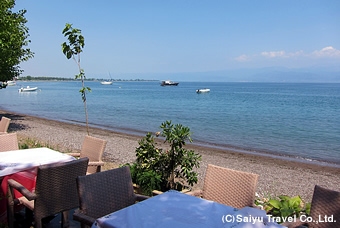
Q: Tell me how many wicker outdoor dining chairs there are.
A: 7